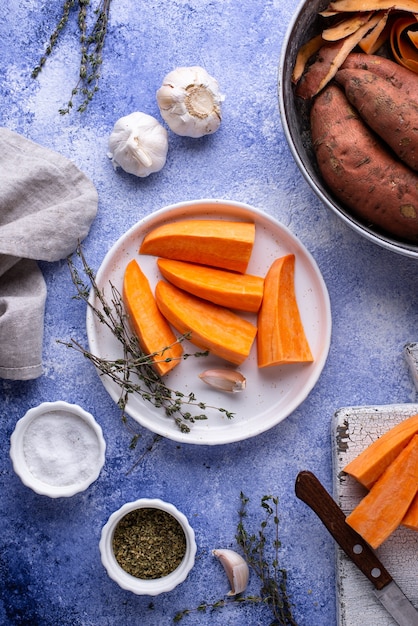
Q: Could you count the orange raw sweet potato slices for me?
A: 8